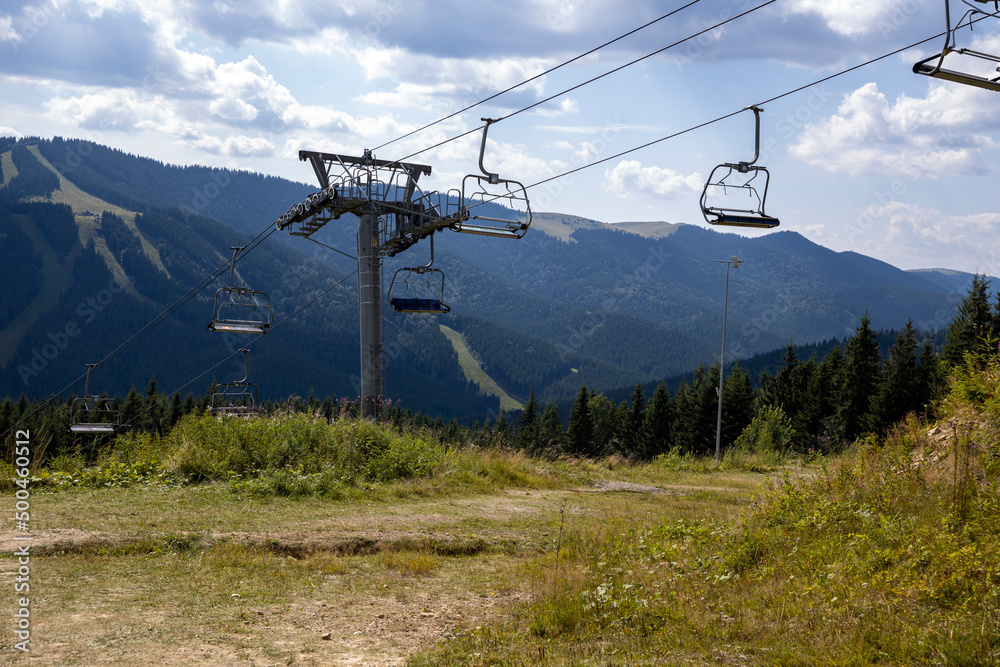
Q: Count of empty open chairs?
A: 7